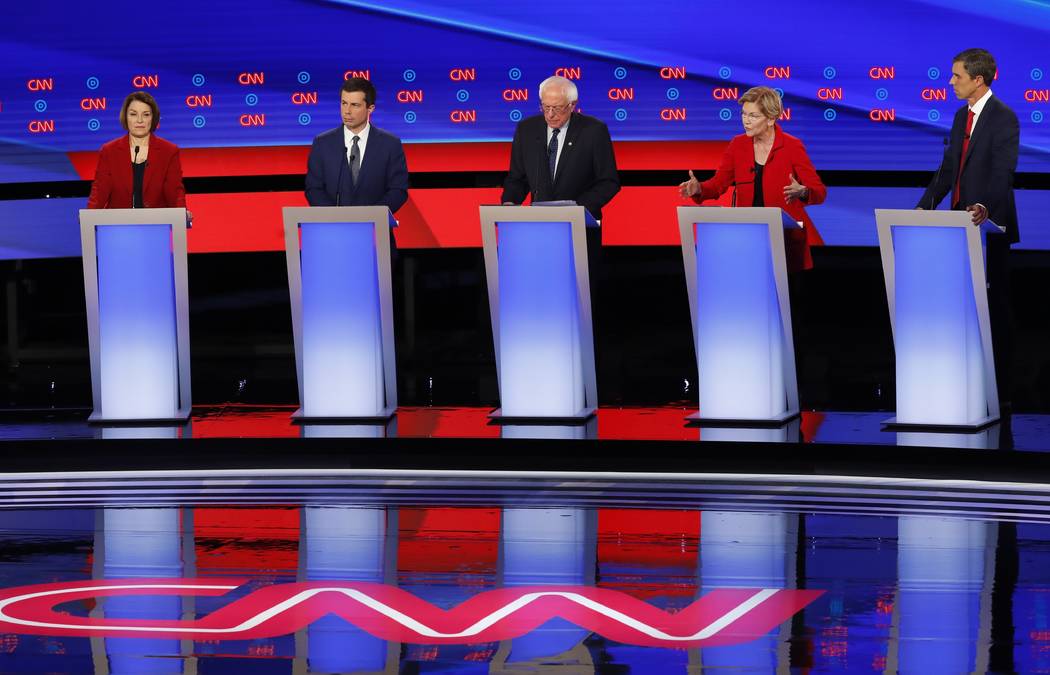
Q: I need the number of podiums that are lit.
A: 5